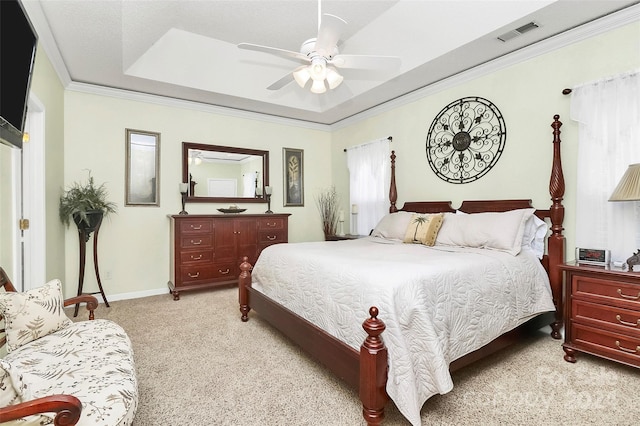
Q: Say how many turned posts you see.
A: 4